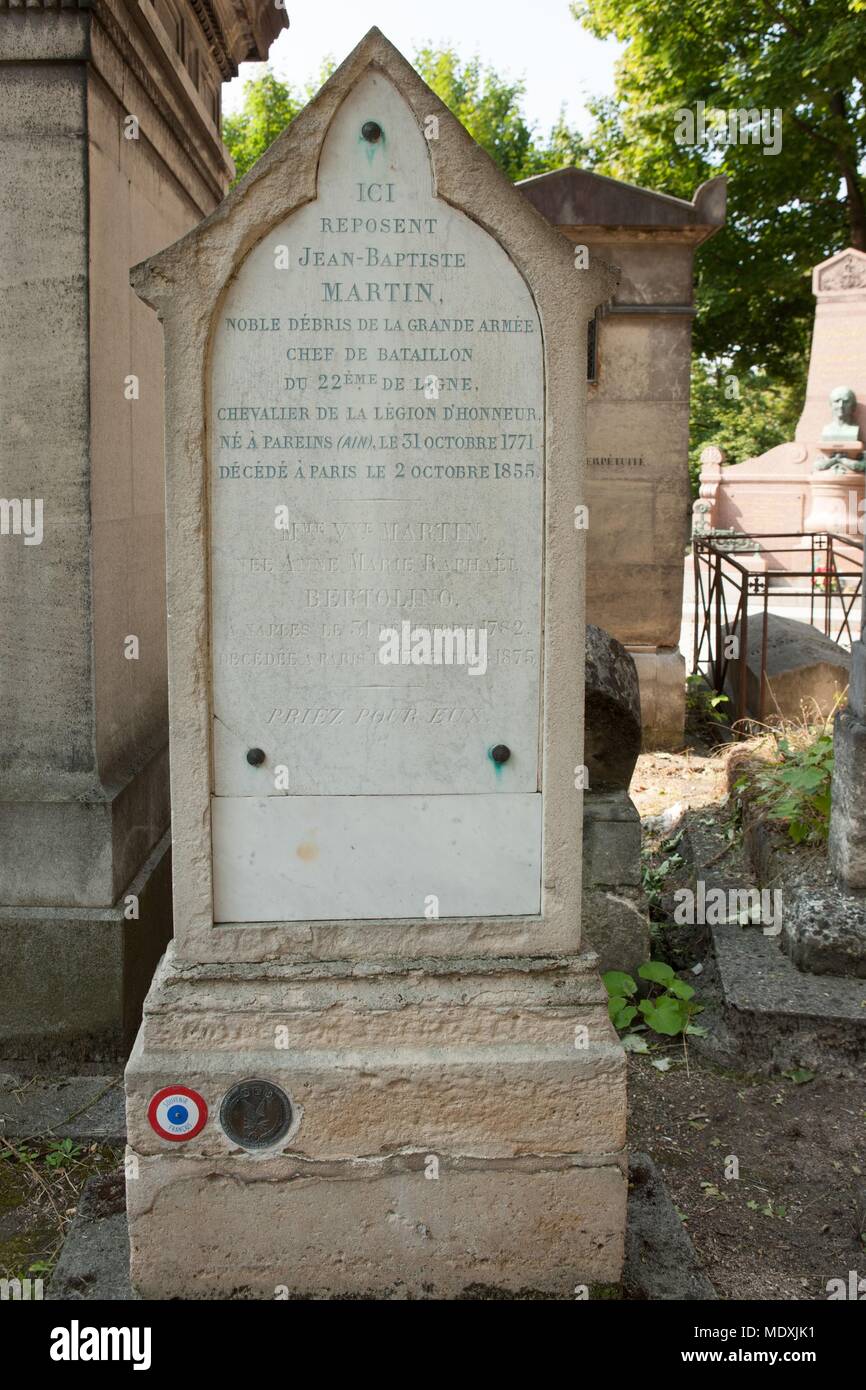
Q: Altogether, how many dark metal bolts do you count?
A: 3